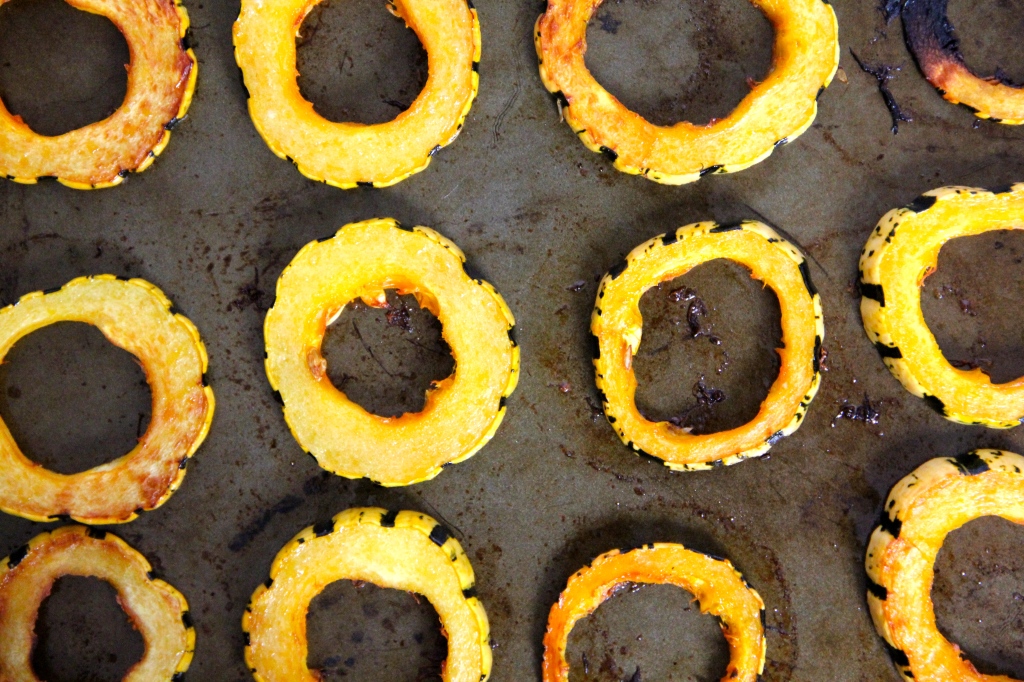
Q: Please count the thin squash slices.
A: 12